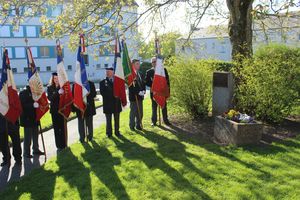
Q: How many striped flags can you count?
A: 7